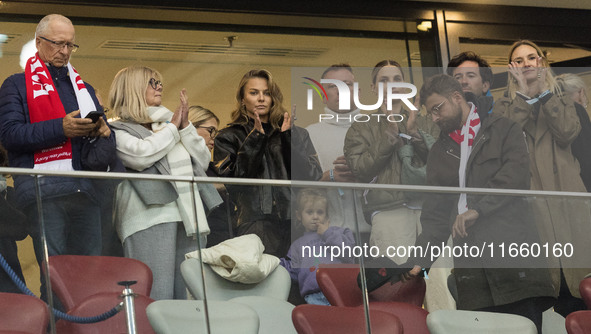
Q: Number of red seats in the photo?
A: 6